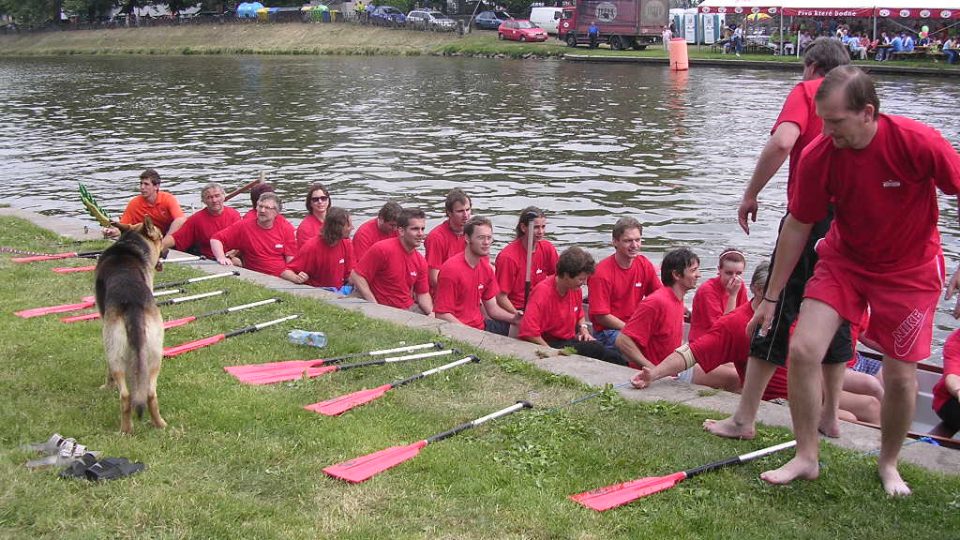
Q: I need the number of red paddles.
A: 12